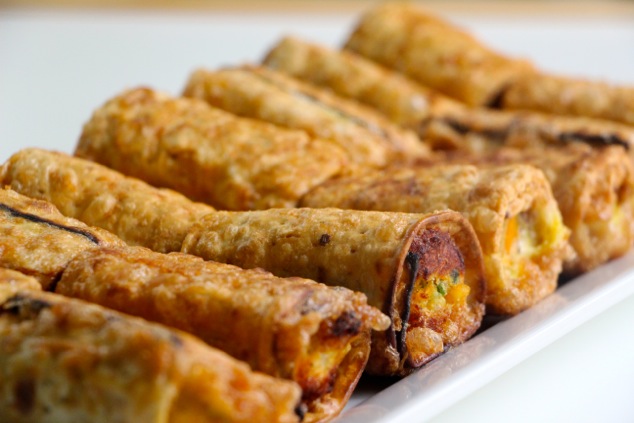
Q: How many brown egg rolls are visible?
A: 14